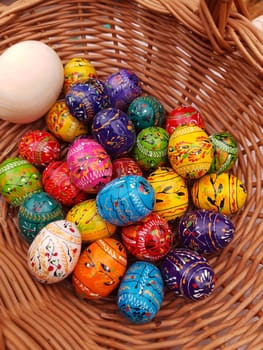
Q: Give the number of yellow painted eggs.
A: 6